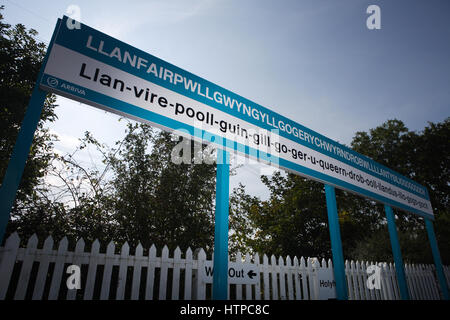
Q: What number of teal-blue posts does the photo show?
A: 5